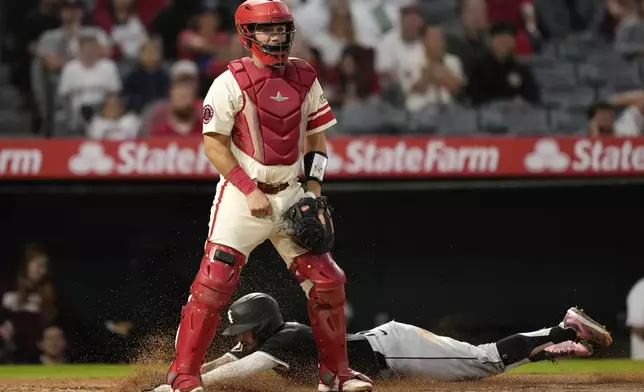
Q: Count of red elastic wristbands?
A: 1